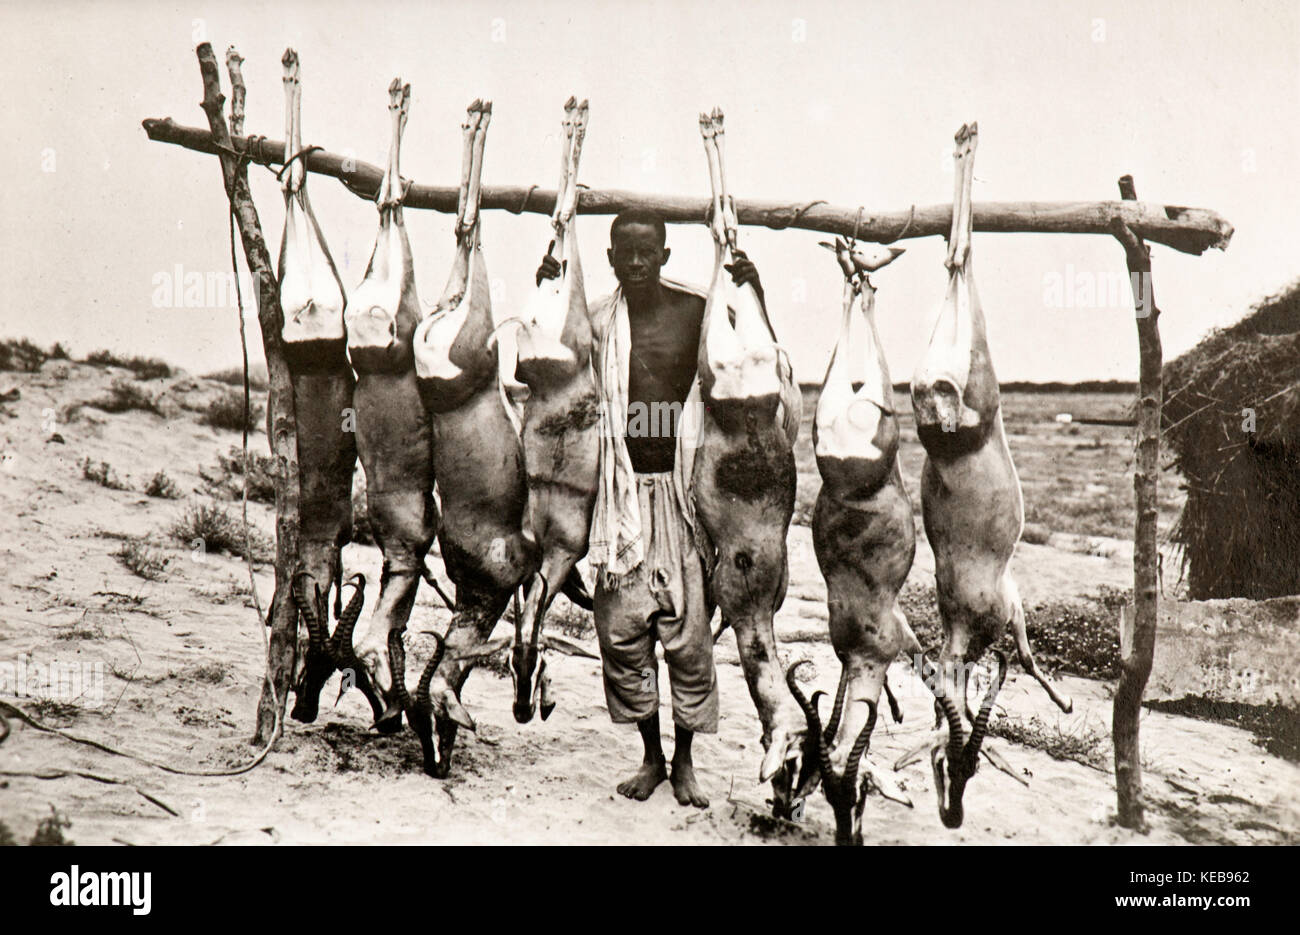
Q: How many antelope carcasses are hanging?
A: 7